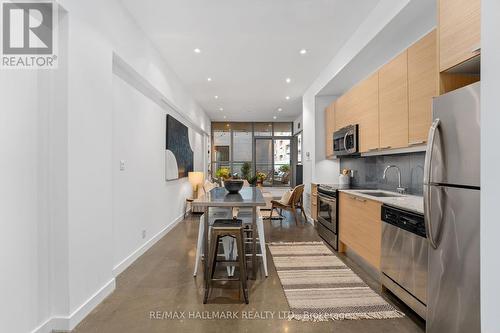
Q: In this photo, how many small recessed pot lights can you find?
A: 10